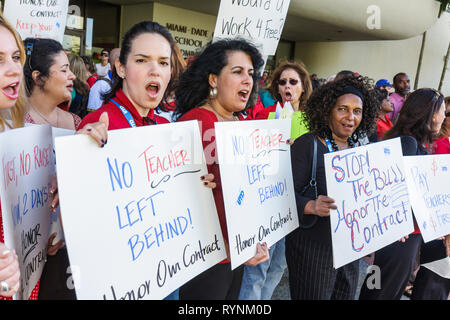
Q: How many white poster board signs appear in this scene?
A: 7